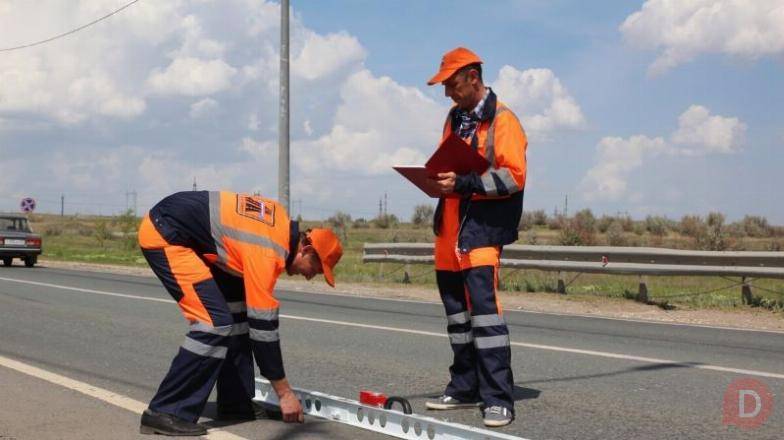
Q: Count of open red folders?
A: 1